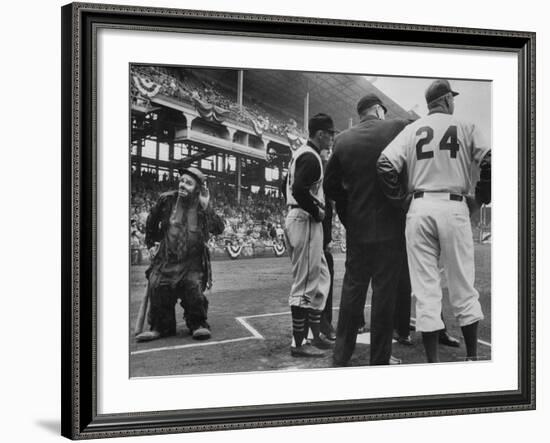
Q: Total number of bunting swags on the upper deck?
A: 4